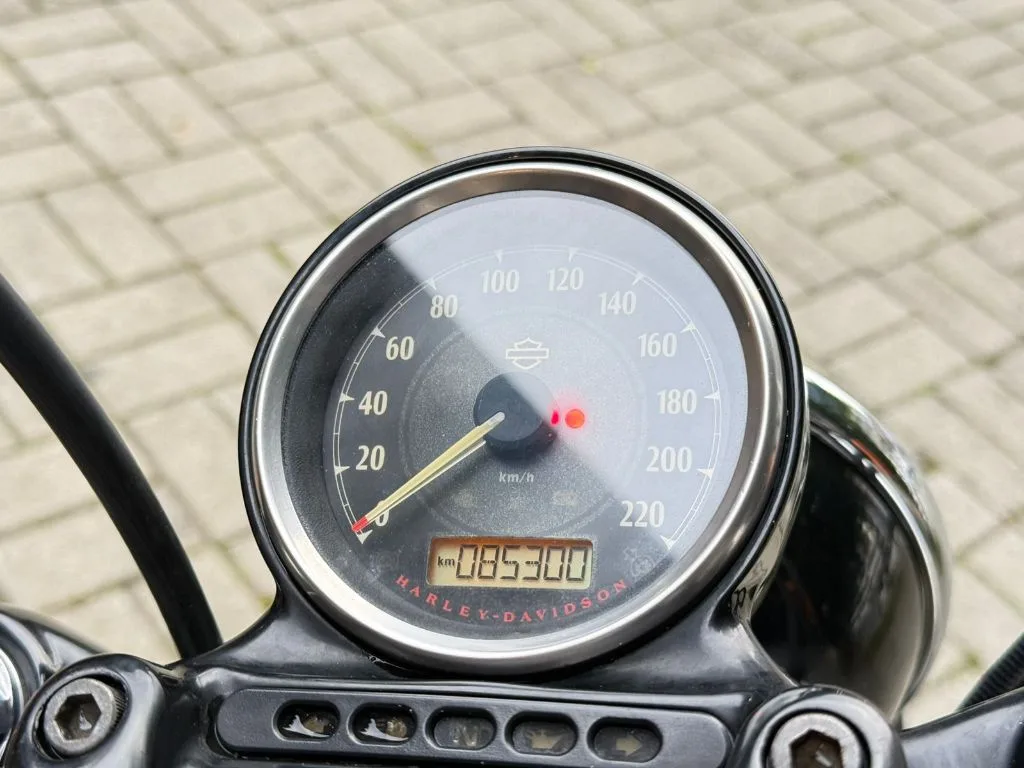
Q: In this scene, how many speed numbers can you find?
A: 12